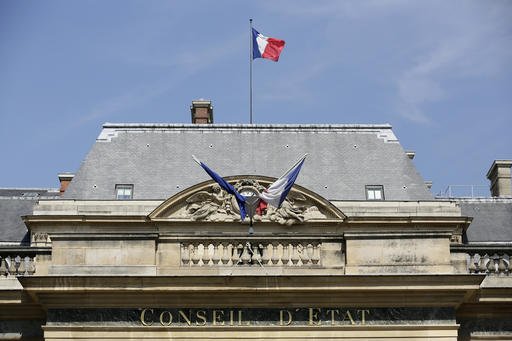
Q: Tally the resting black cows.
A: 0